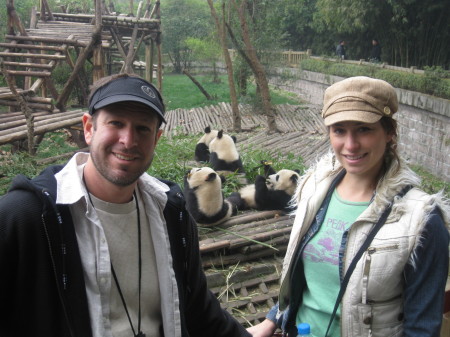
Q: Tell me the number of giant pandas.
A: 4